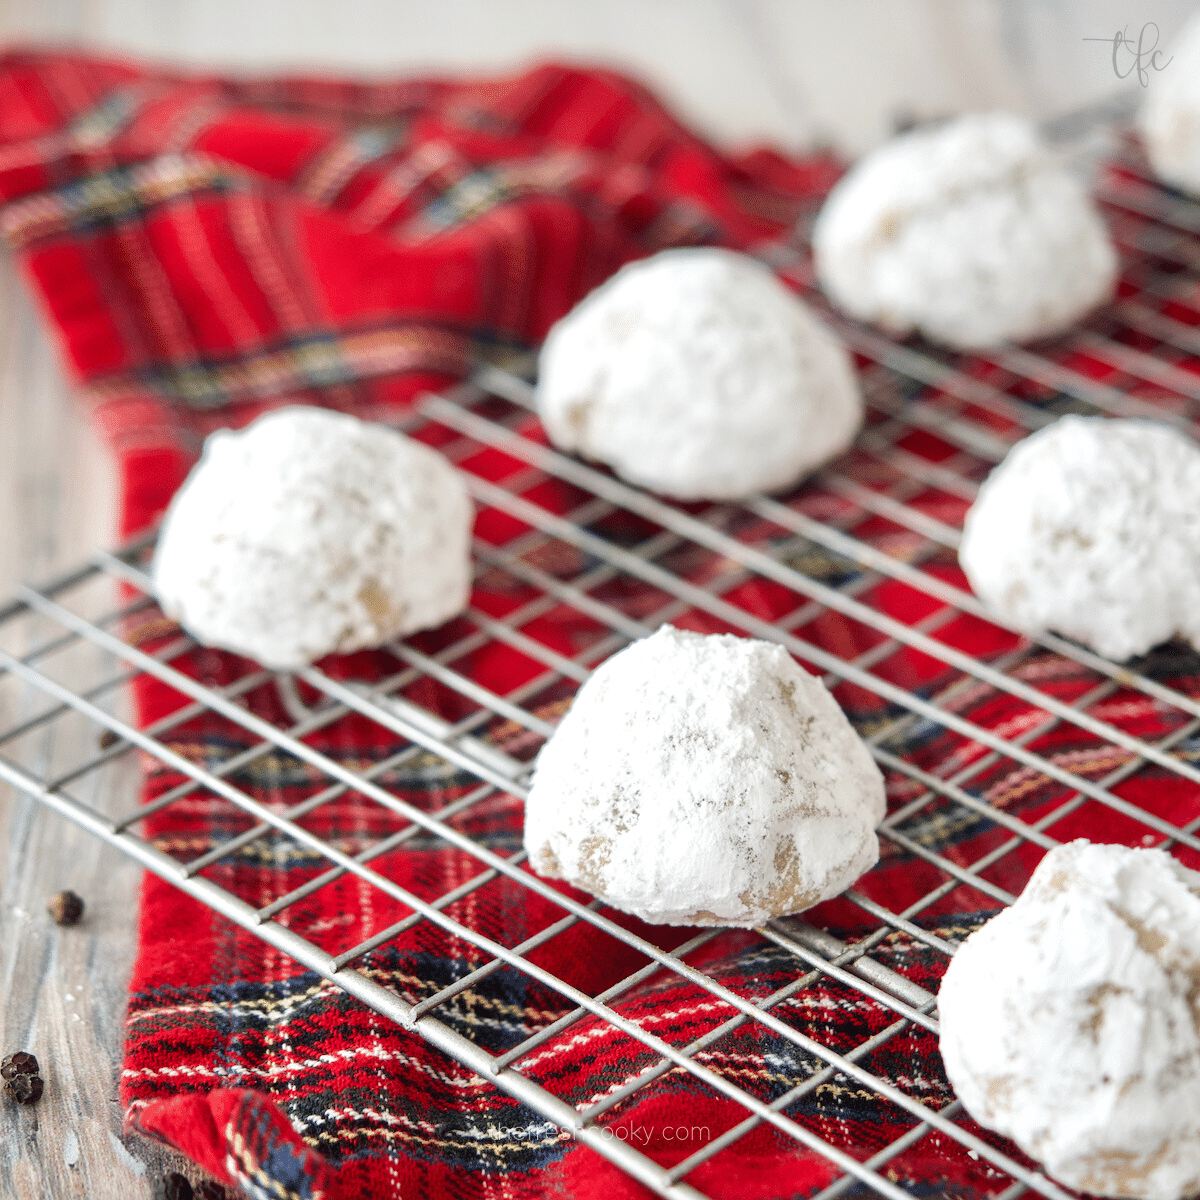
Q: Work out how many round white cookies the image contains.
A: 7